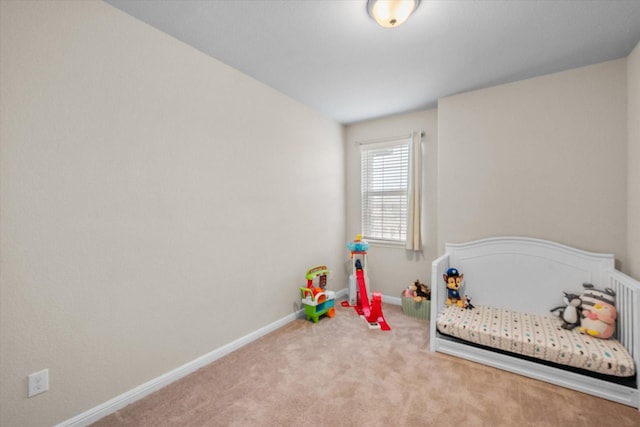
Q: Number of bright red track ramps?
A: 2